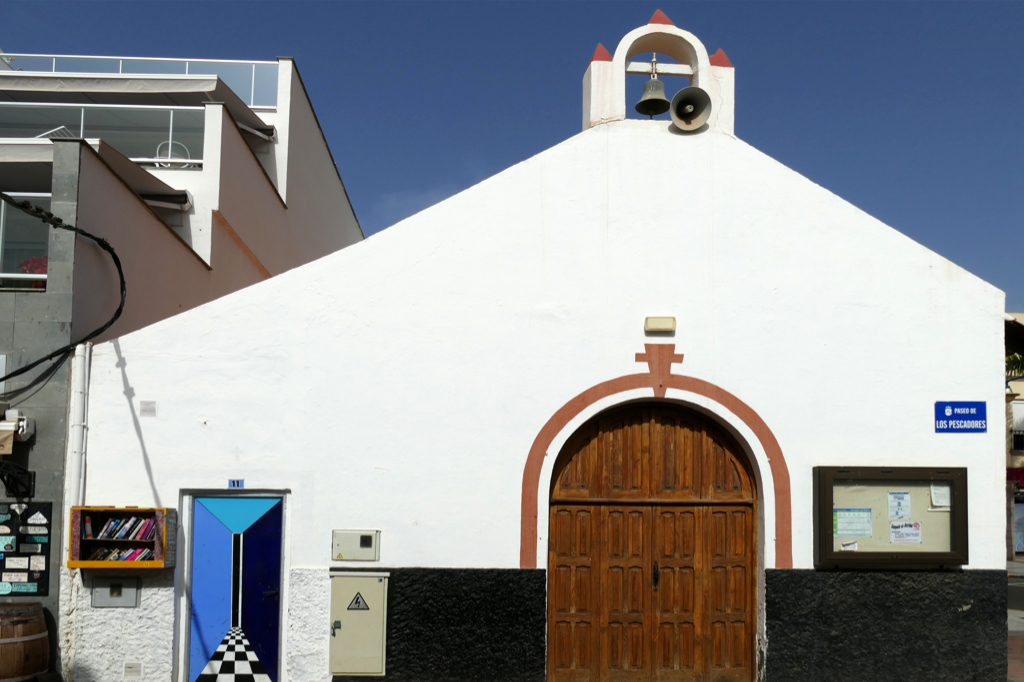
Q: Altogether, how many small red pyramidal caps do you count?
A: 3